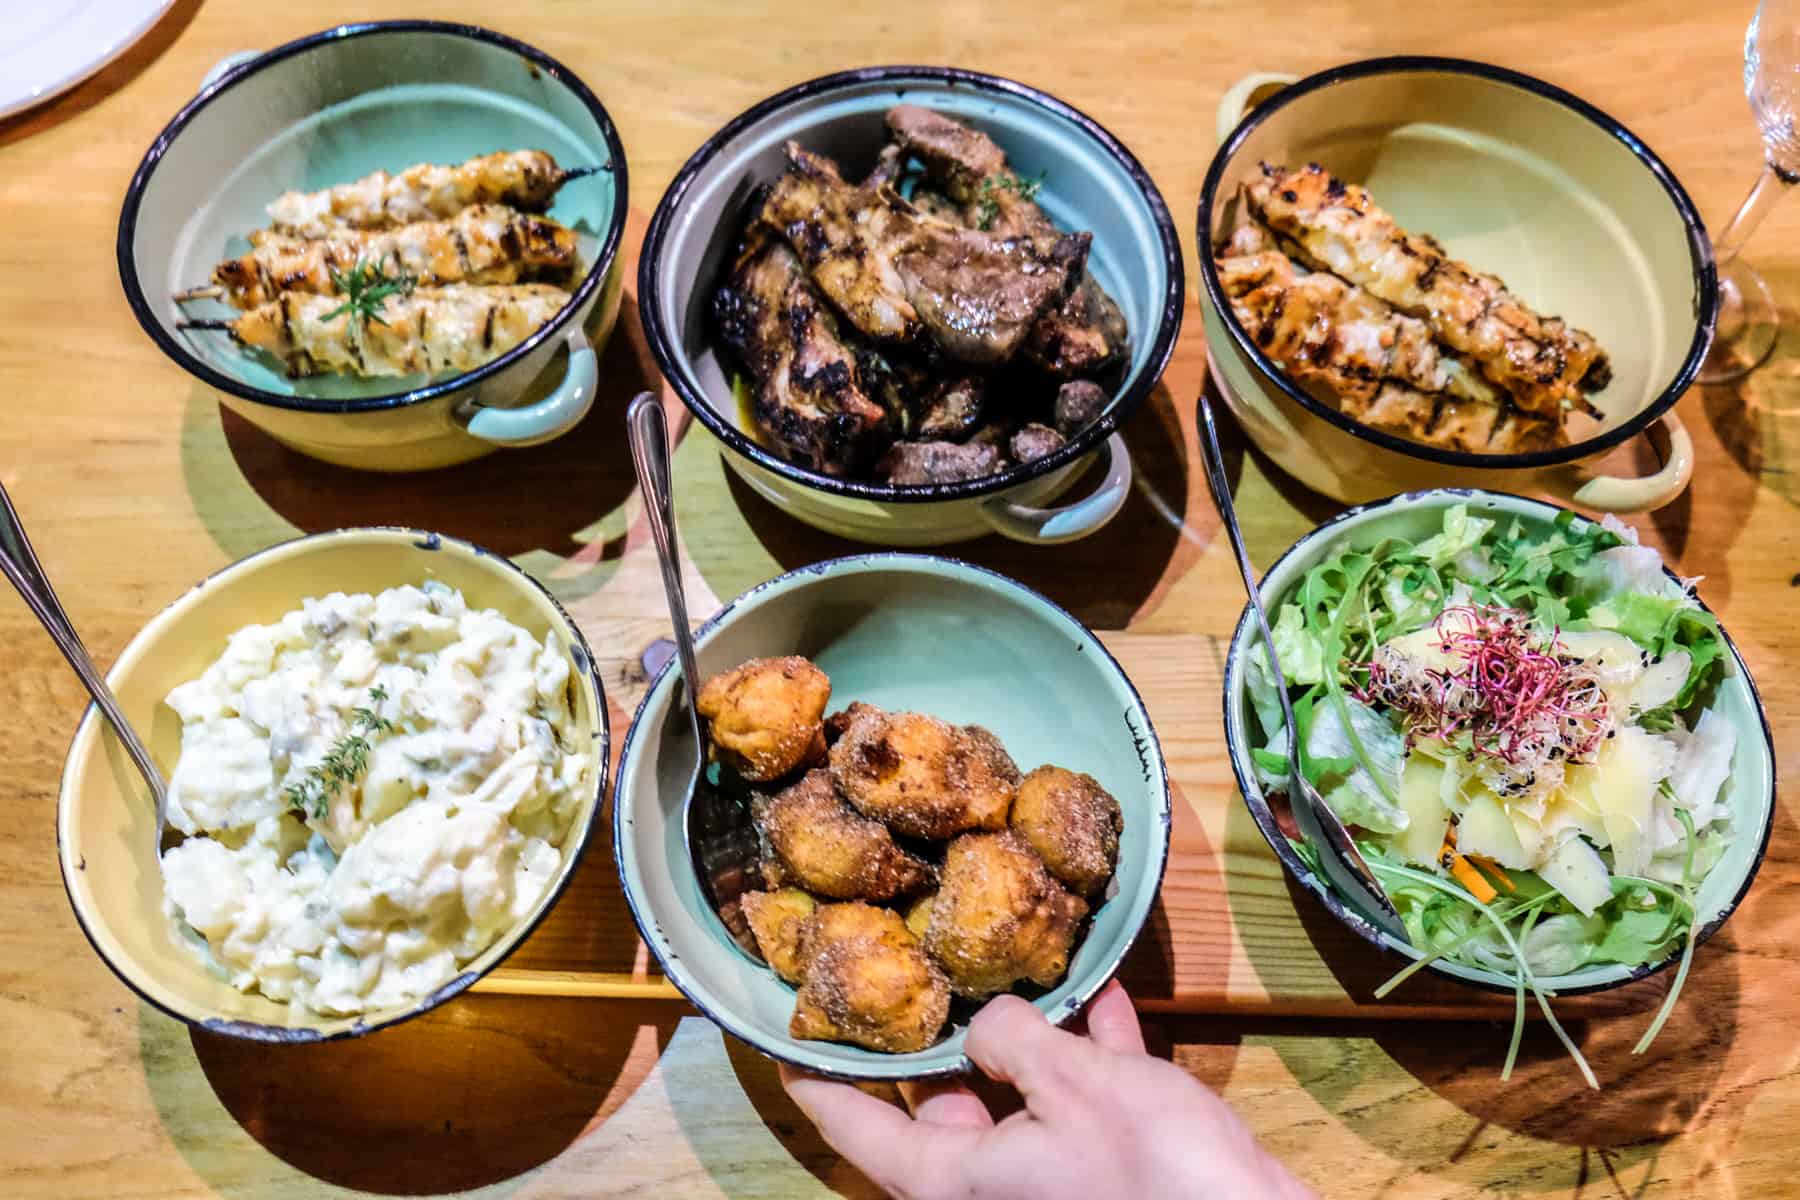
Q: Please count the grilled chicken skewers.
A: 6